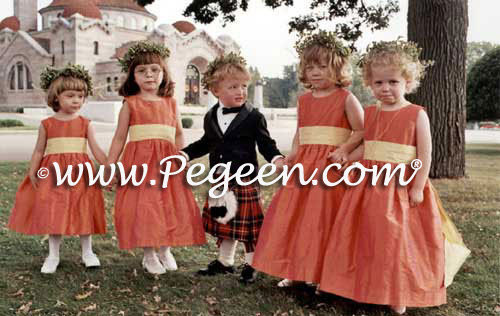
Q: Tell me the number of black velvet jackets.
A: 1